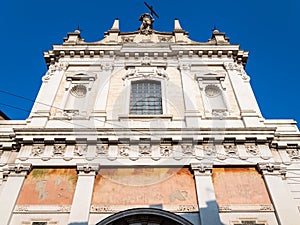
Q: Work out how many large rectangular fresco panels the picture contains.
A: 3